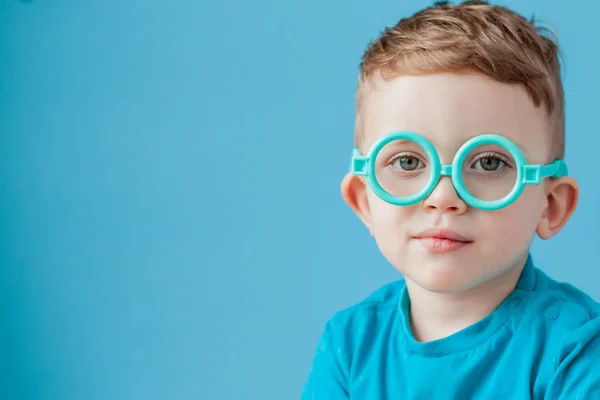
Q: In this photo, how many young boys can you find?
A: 1